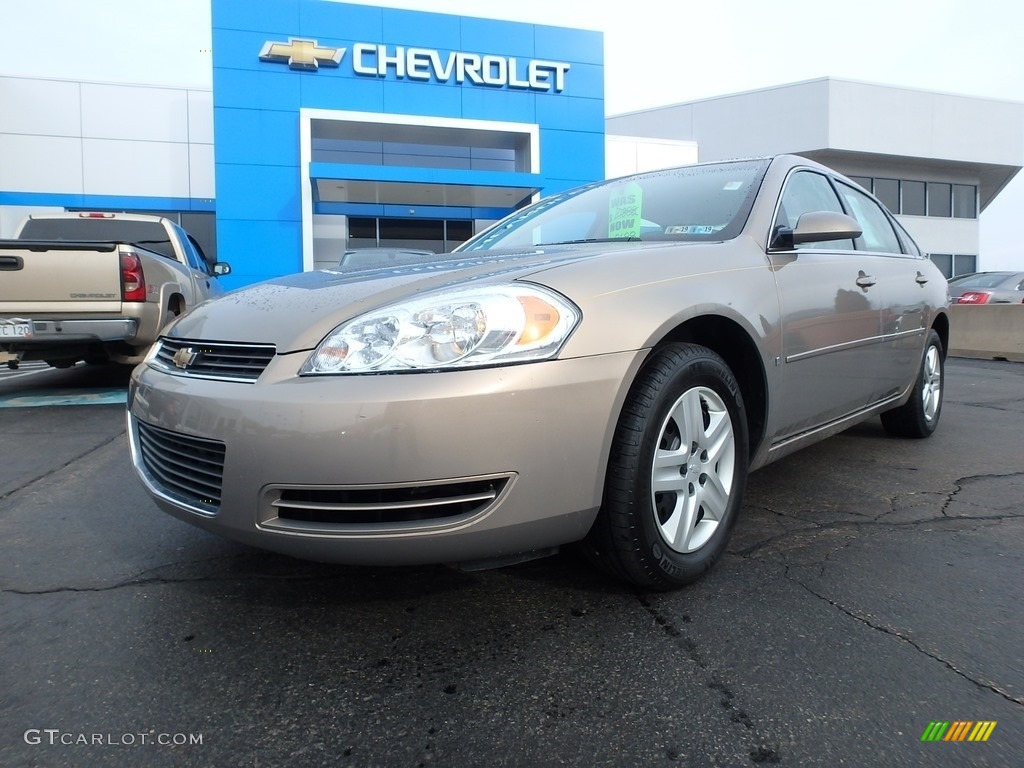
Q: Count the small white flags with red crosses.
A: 0